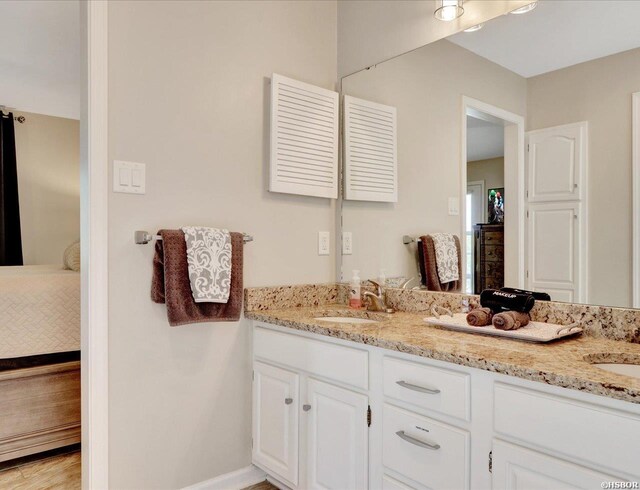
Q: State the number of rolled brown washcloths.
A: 2